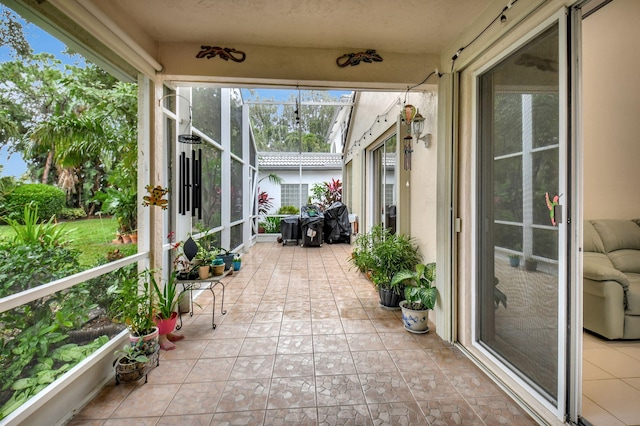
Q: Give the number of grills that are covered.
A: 3